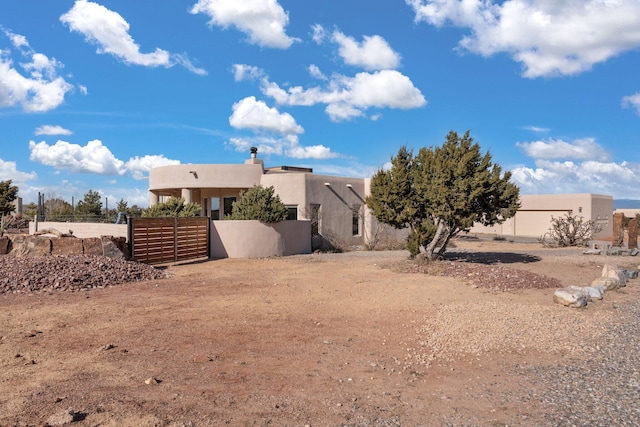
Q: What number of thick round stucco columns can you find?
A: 2